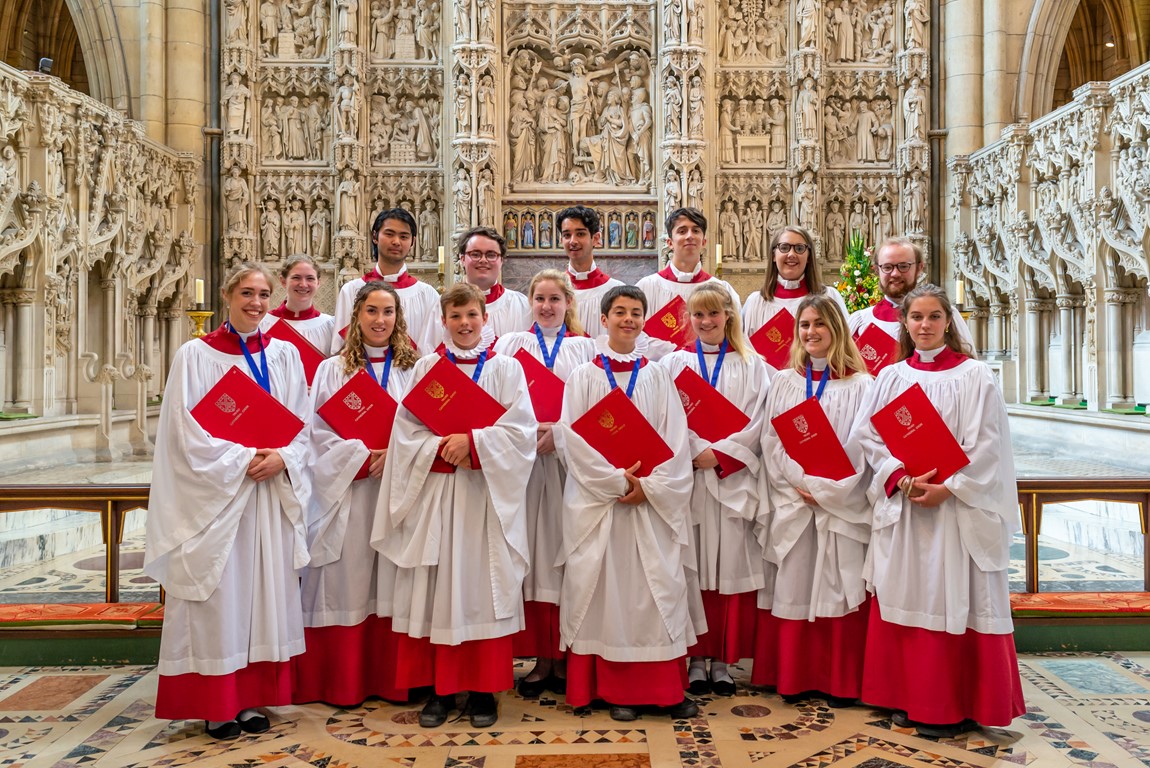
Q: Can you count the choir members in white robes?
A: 15